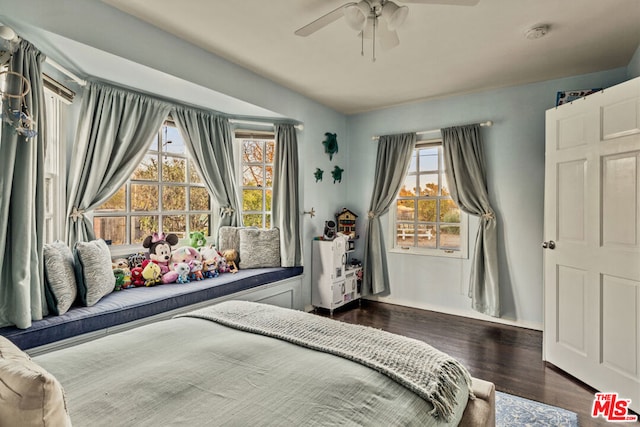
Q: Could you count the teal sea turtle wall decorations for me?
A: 3